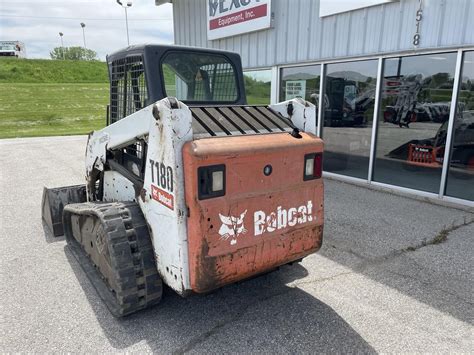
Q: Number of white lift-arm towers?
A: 2